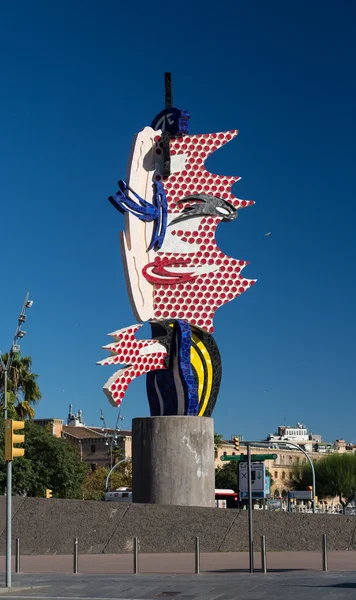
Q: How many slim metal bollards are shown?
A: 6